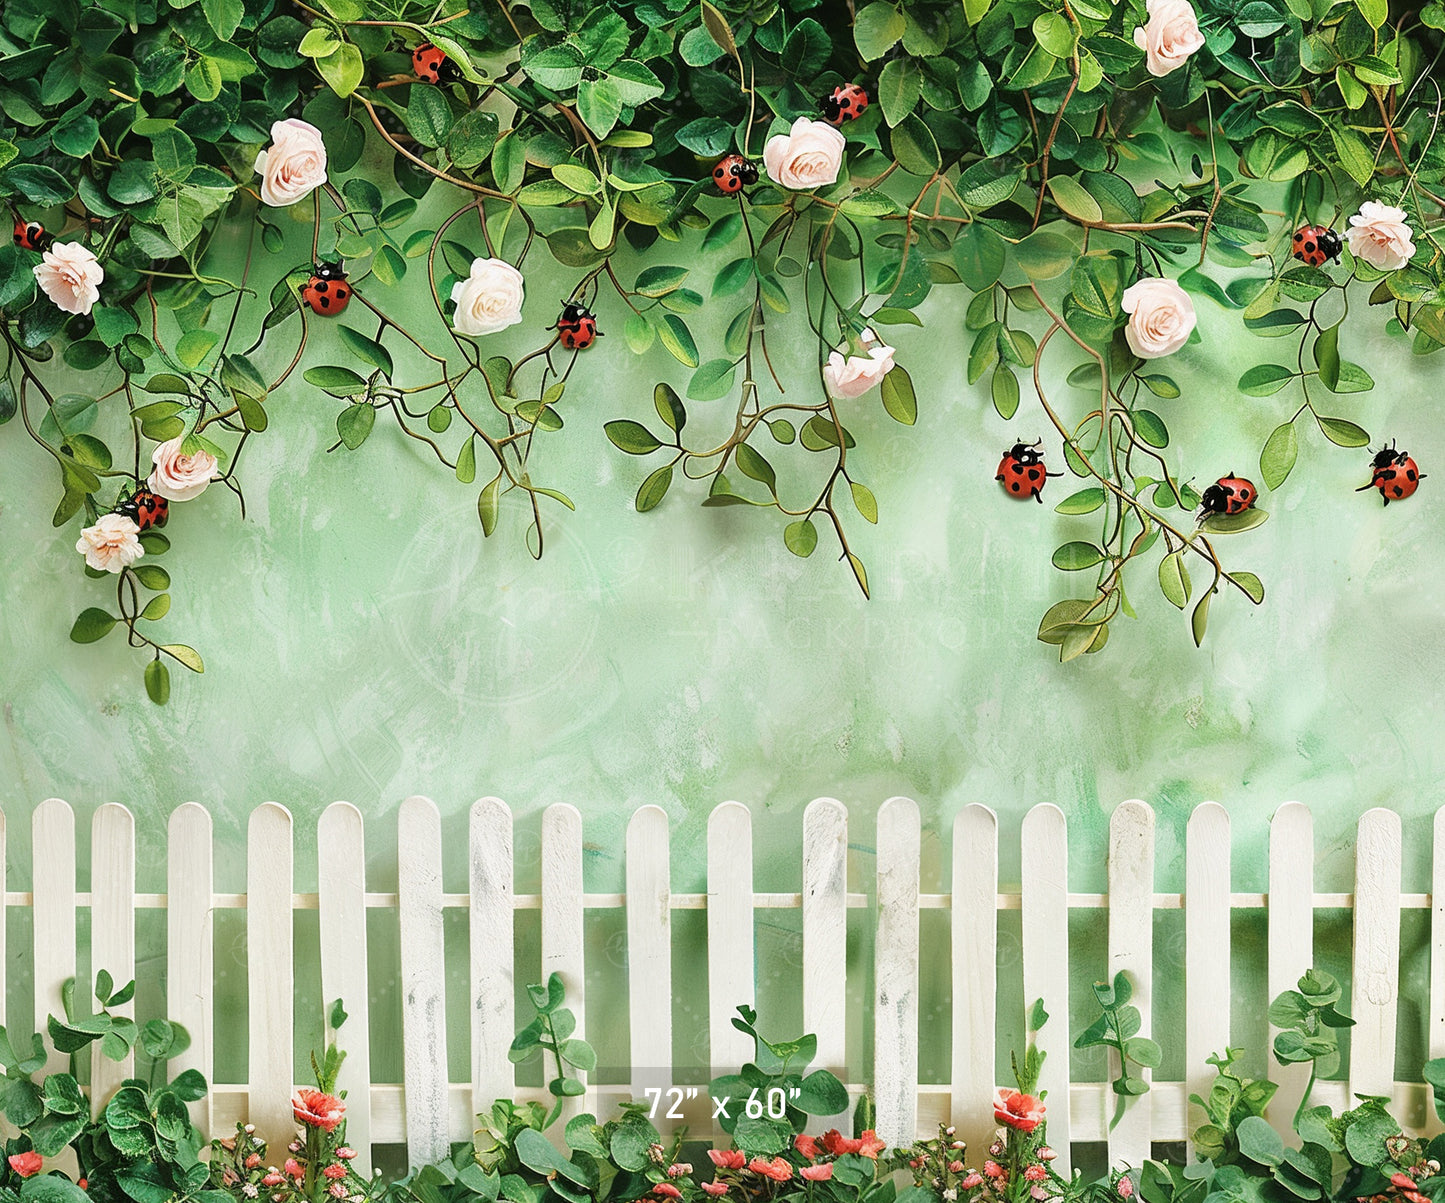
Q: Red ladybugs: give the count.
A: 11